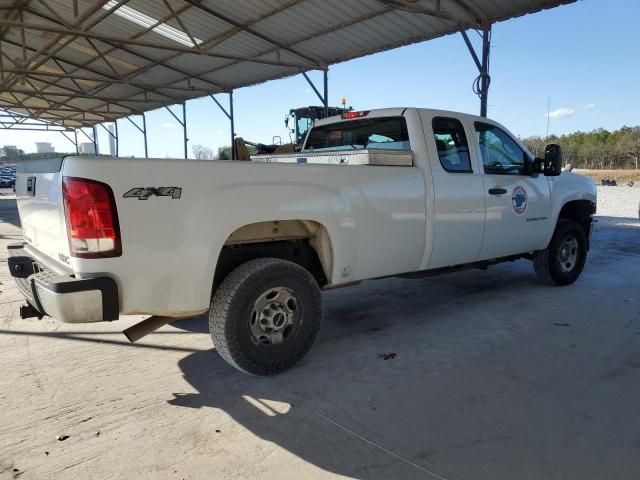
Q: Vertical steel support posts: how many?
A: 8